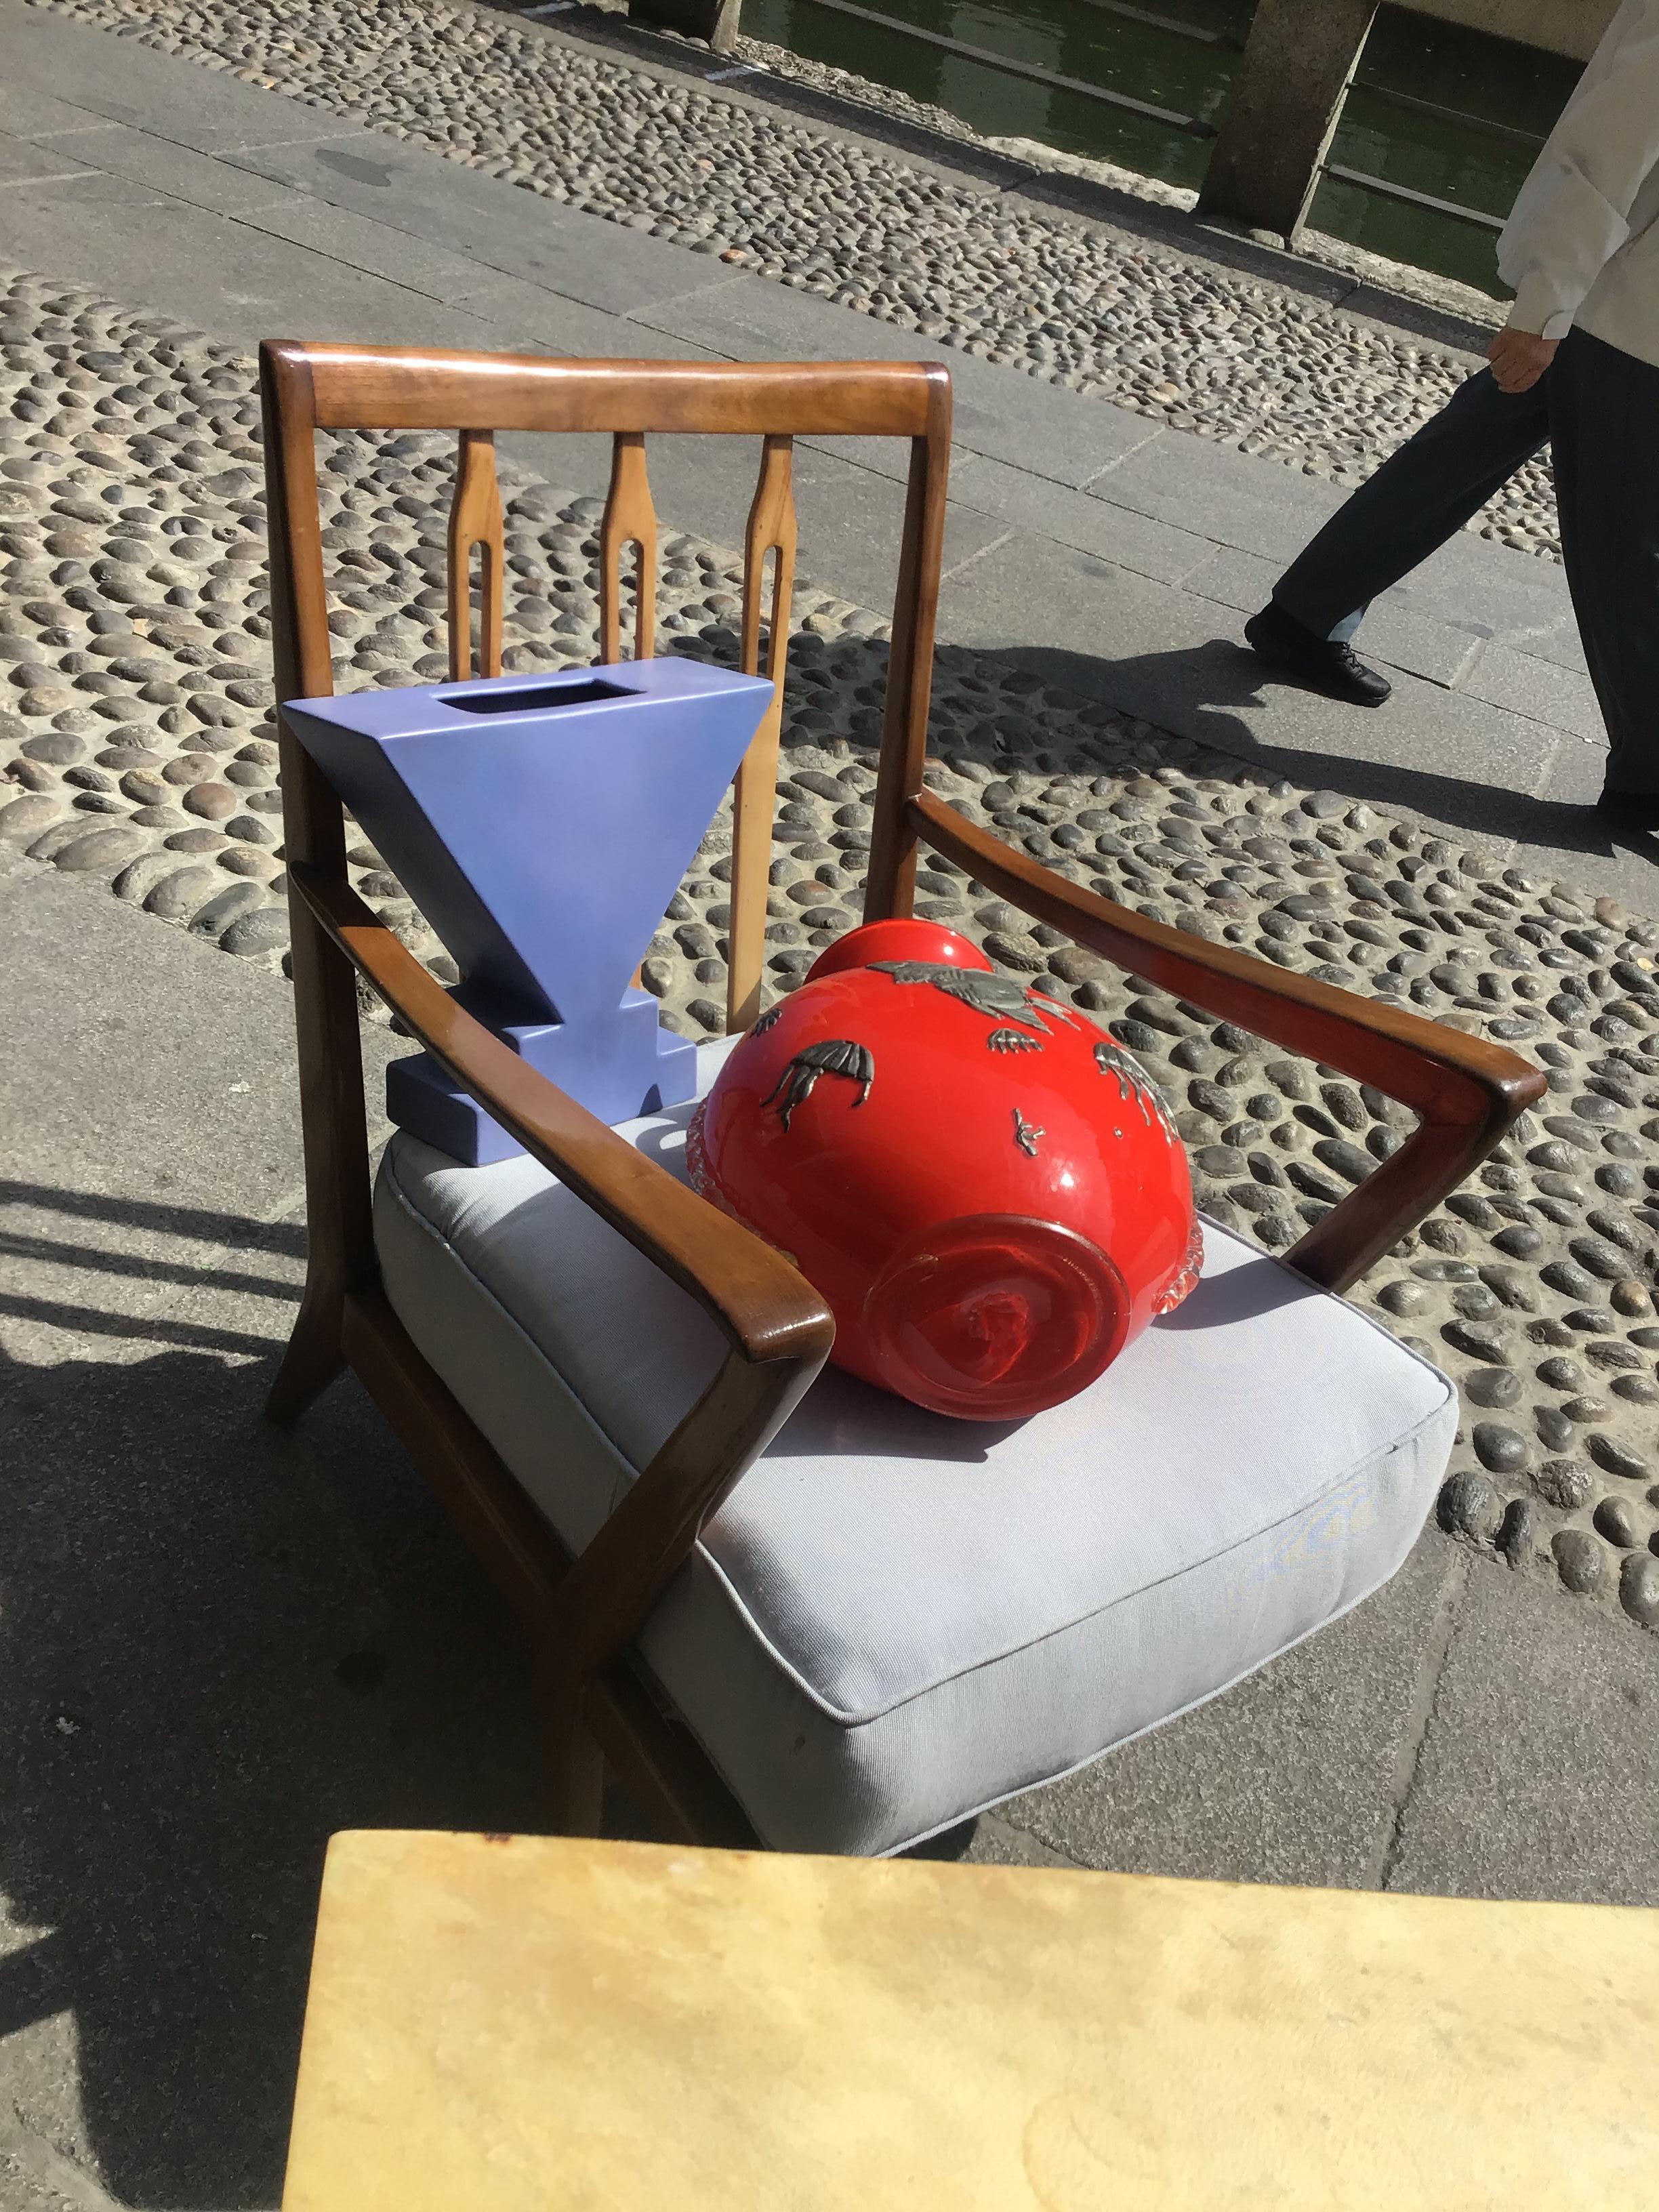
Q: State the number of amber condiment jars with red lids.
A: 0